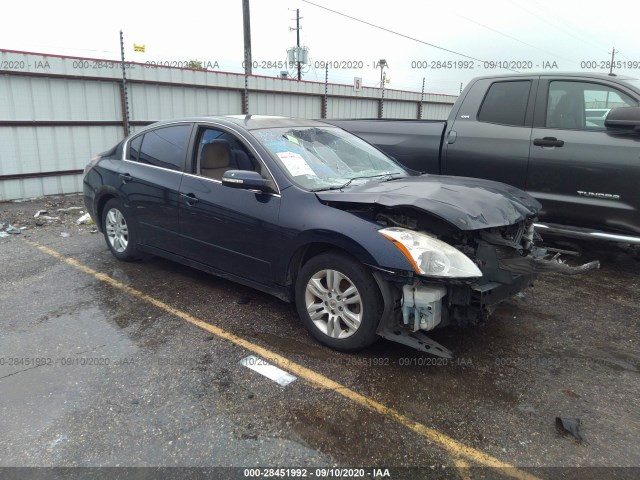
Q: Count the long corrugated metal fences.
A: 1